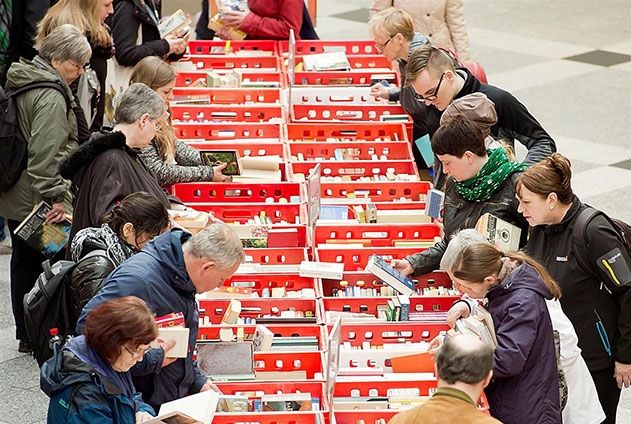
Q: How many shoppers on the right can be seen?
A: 9